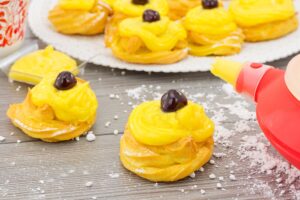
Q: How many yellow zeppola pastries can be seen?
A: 8